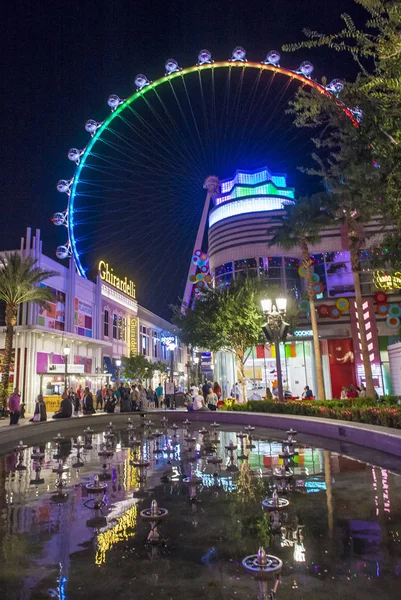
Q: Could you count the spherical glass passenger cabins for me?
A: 14